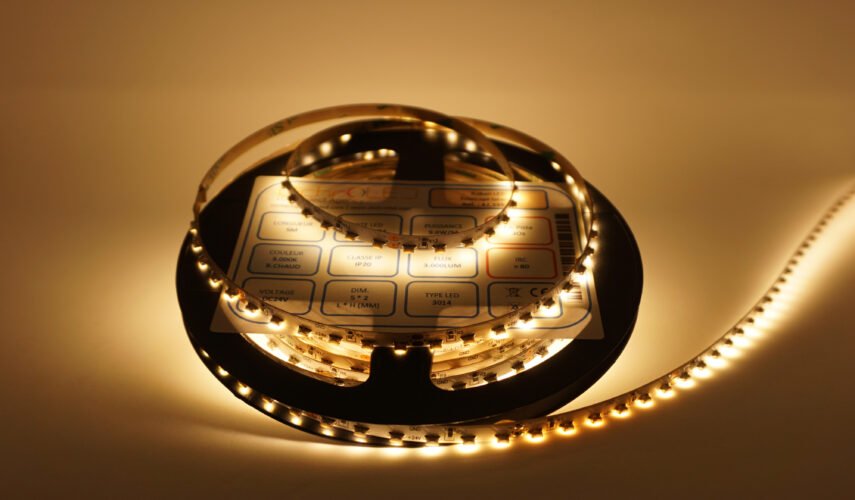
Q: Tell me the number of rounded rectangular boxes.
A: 13